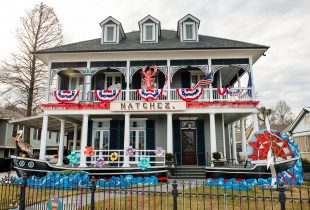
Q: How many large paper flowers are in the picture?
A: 7